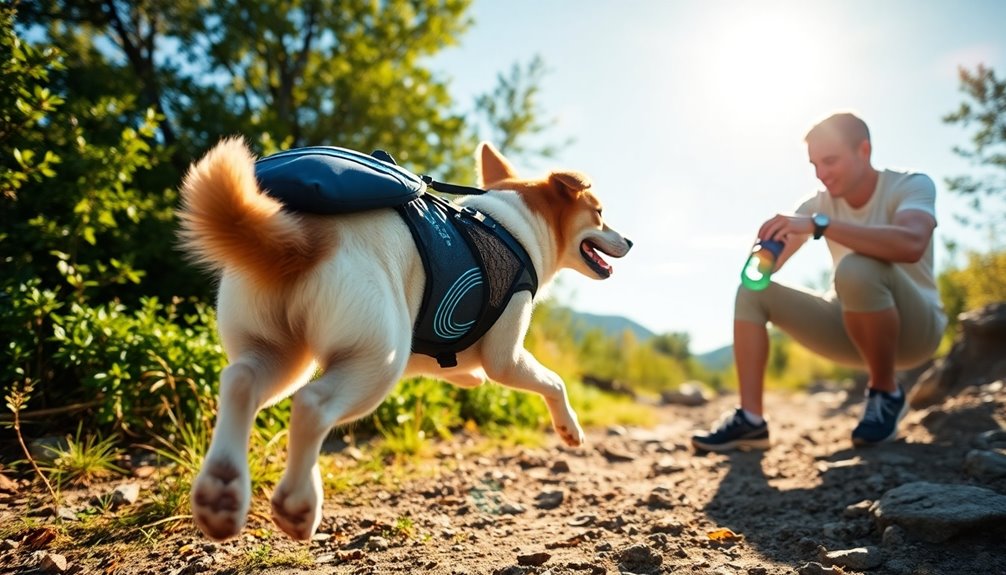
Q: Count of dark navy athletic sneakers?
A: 2